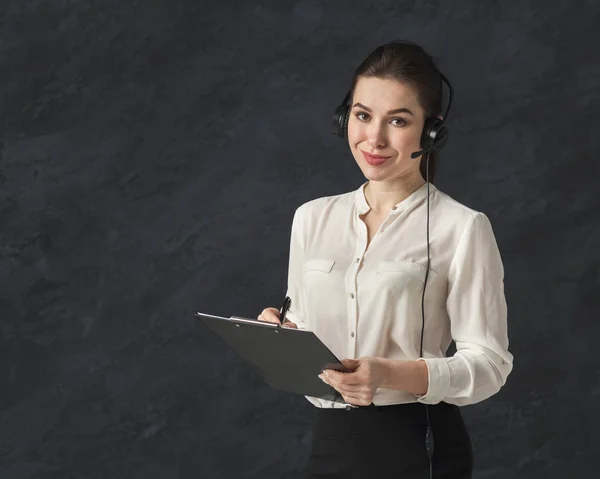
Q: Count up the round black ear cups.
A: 2